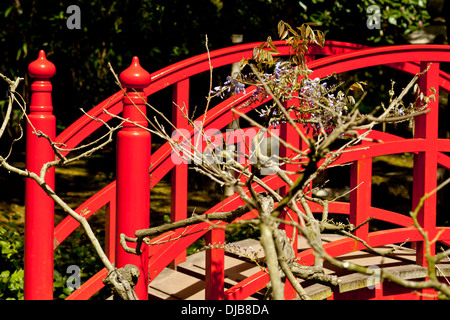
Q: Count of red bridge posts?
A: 2